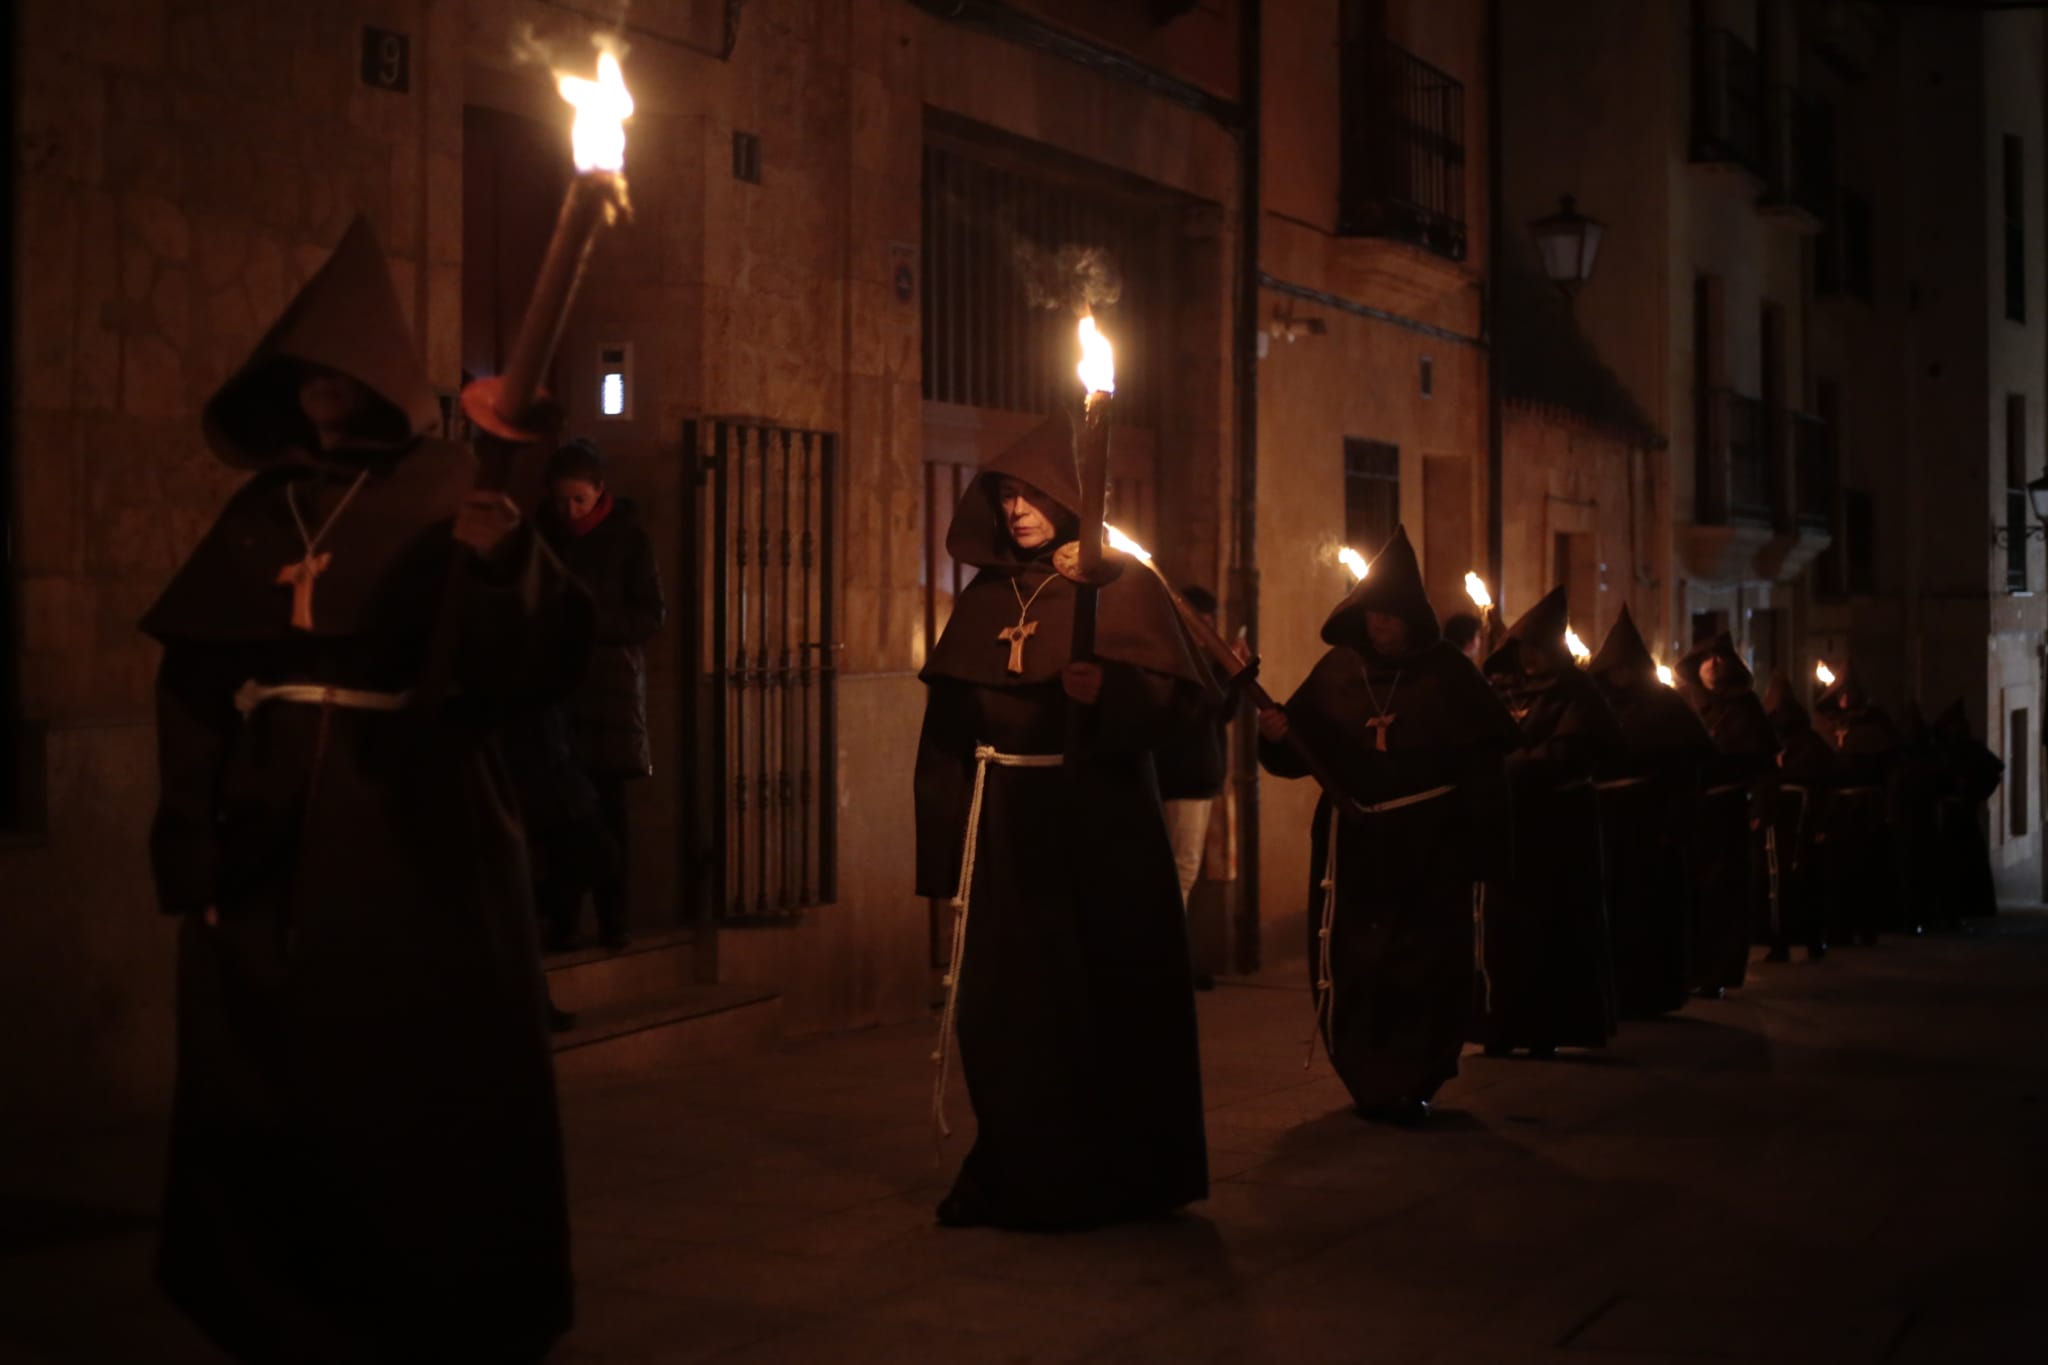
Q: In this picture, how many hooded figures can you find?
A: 10